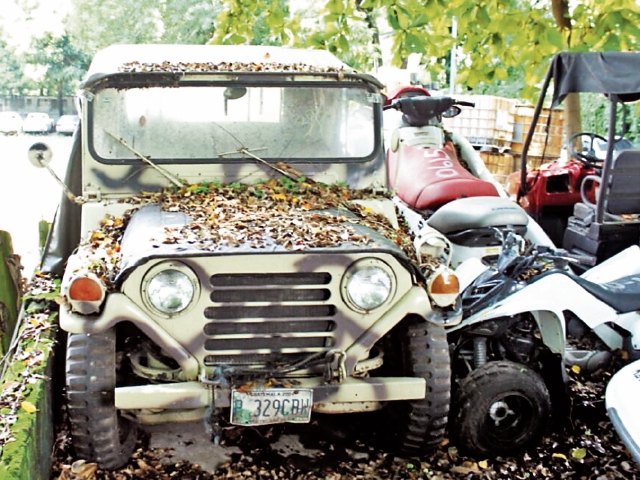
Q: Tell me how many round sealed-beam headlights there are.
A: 2